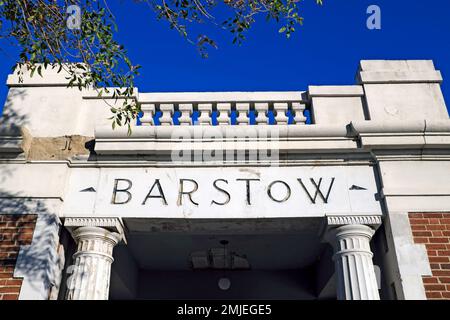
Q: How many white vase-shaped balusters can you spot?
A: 9